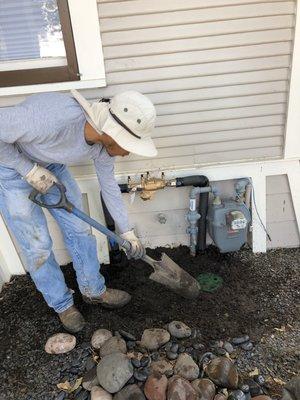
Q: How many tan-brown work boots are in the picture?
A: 2